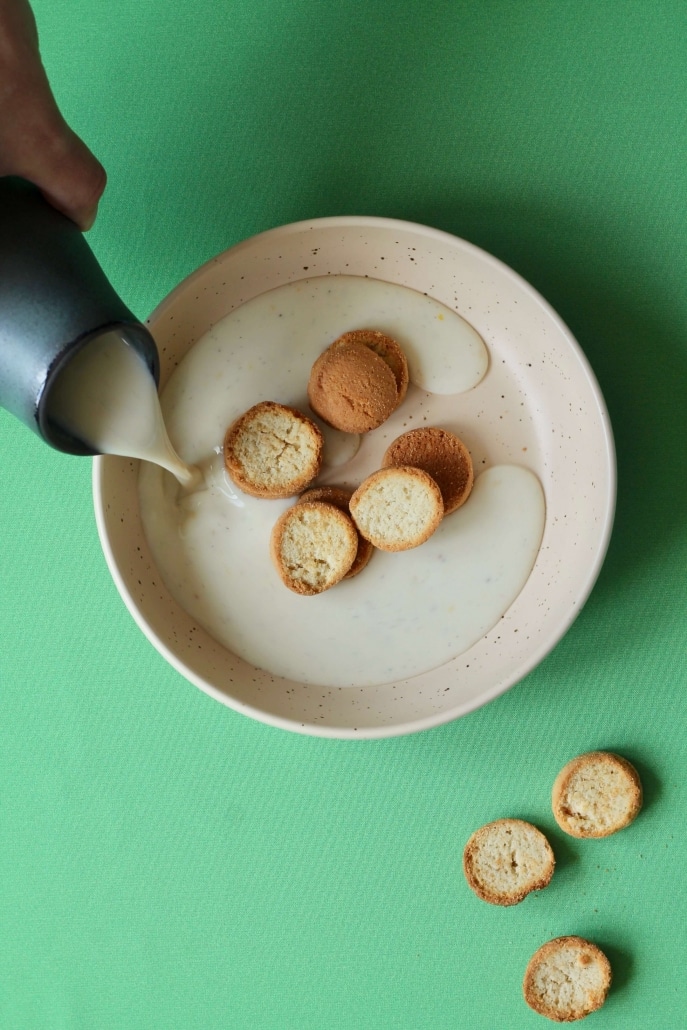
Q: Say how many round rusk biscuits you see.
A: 10